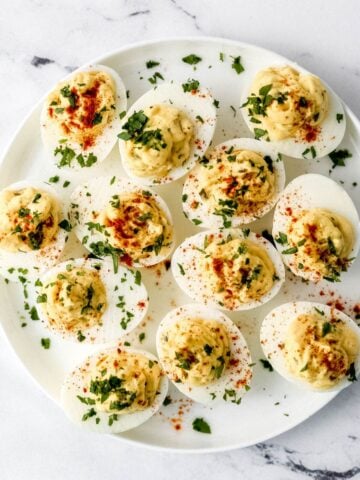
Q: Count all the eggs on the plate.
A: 12